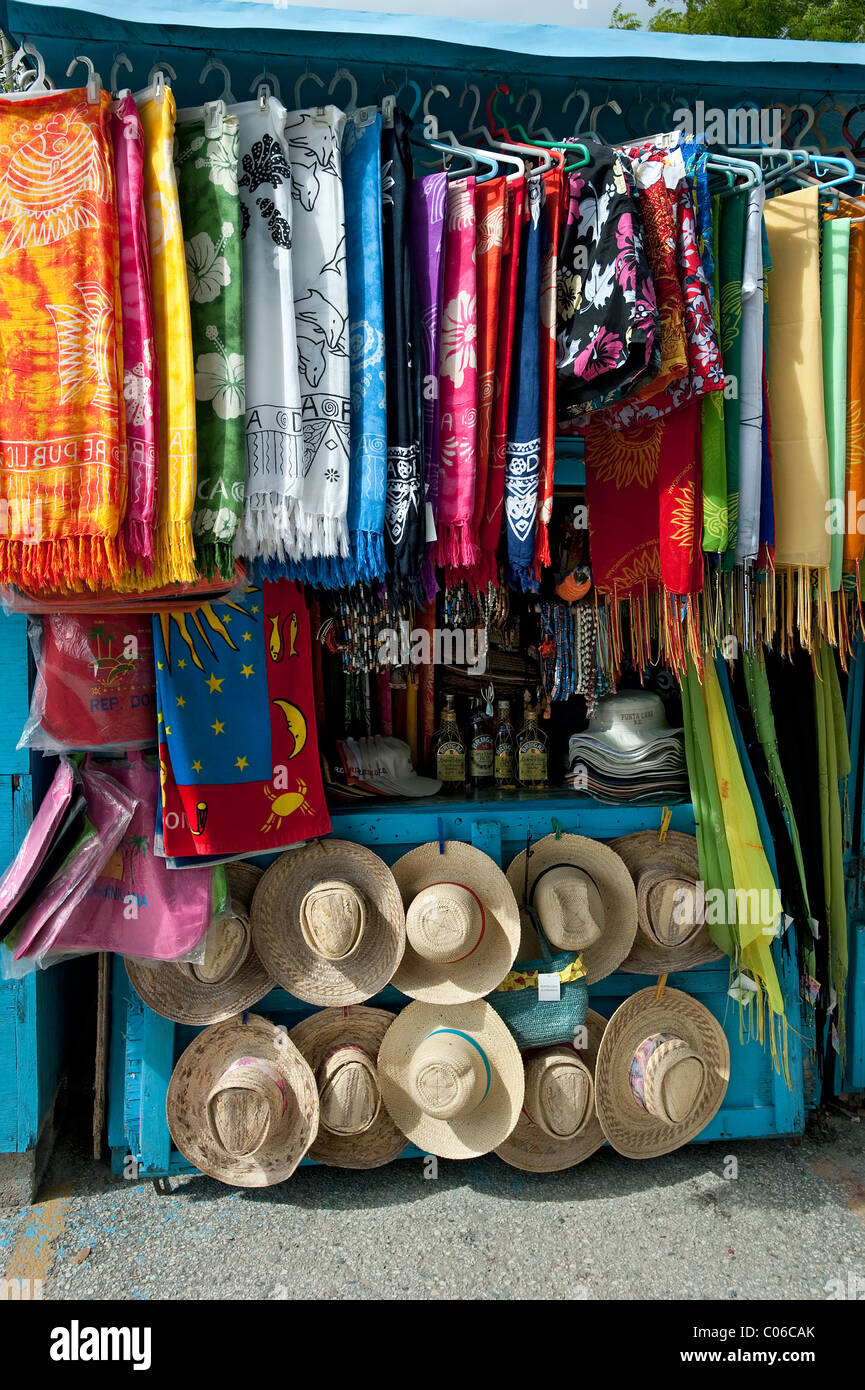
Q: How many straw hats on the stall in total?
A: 10